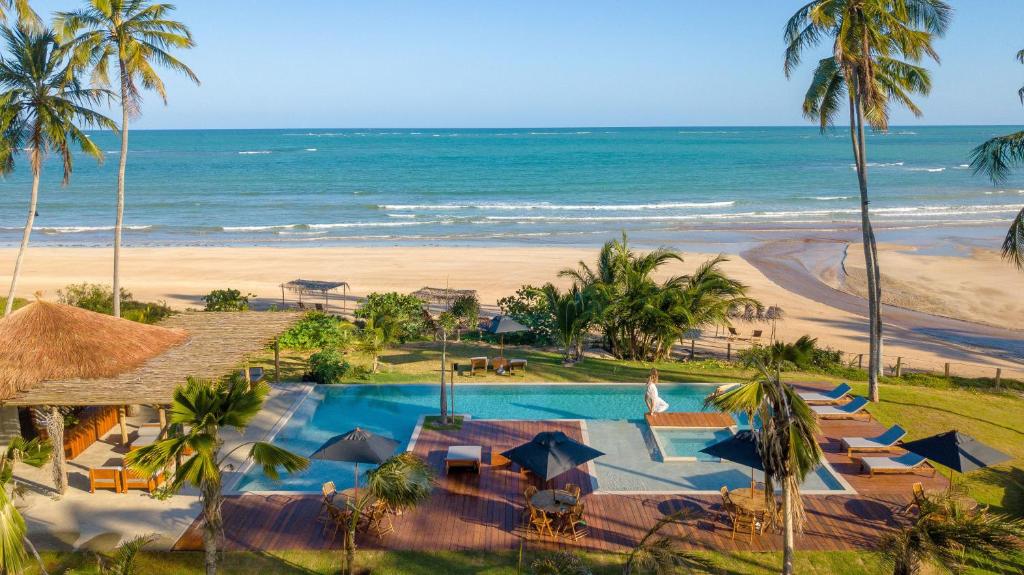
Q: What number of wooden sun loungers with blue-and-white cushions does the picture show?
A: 4